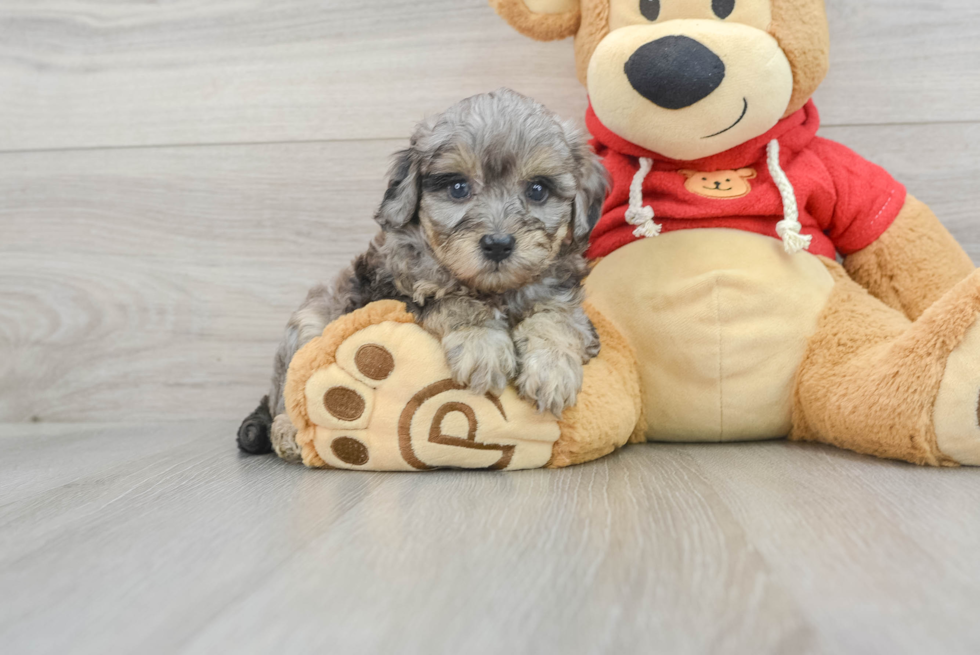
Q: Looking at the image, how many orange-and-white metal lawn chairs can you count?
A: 0